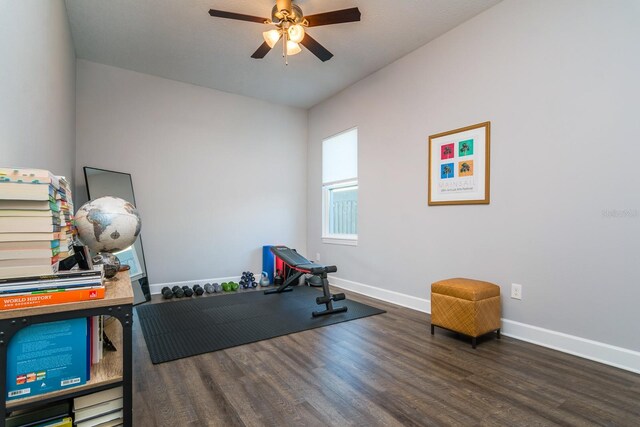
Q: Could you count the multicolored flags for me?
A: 0